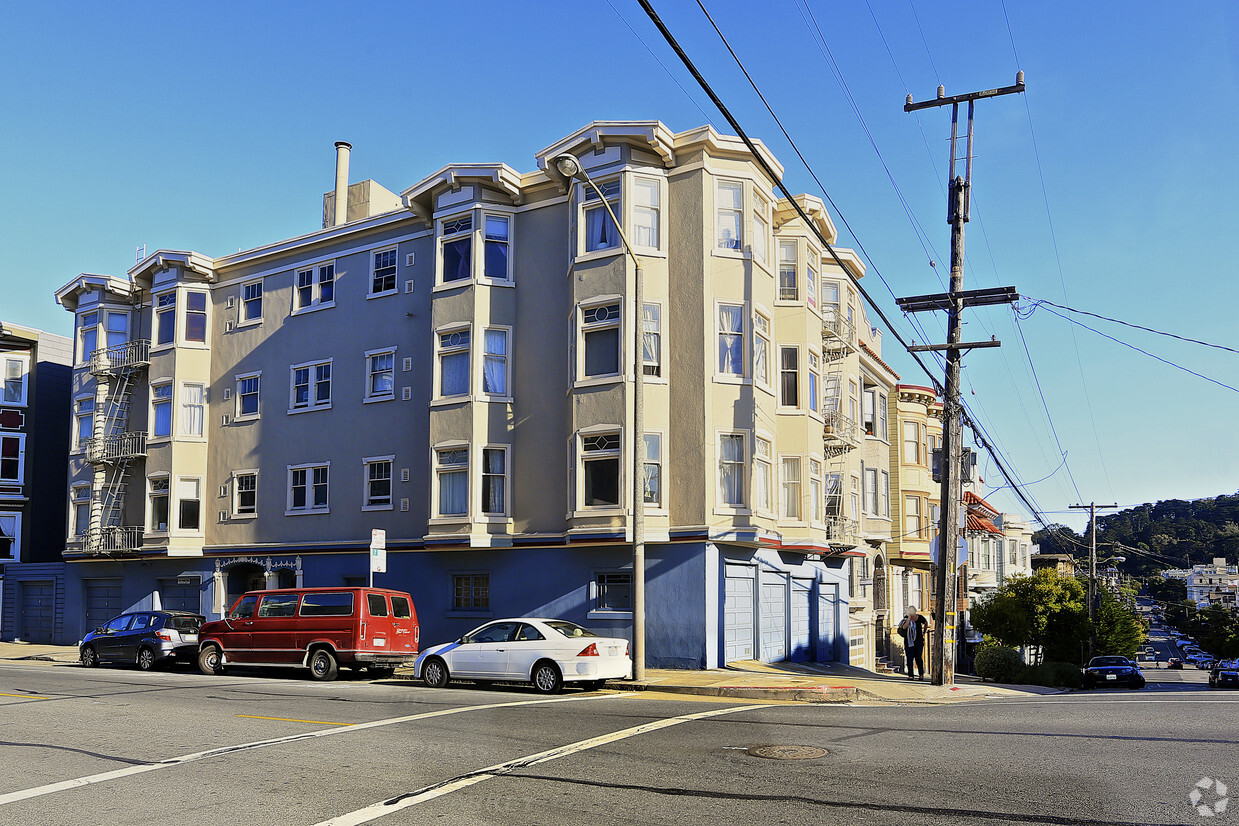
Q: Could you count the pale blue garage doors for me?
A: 4